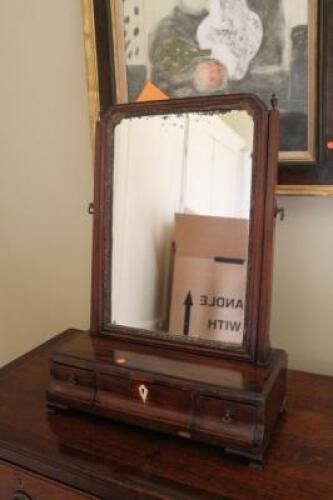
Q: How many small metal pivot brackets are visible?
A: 2